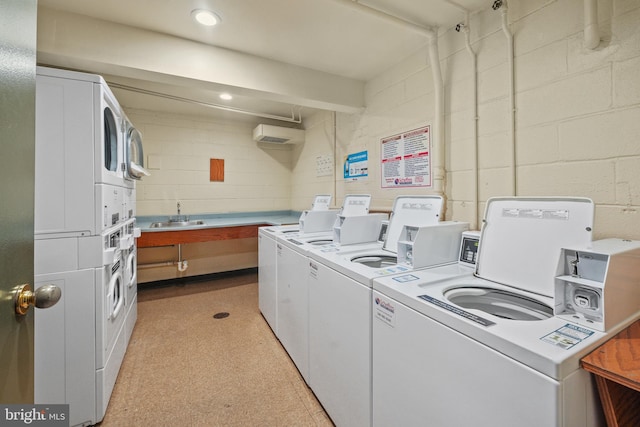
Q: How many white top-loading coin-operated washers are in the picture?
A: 4